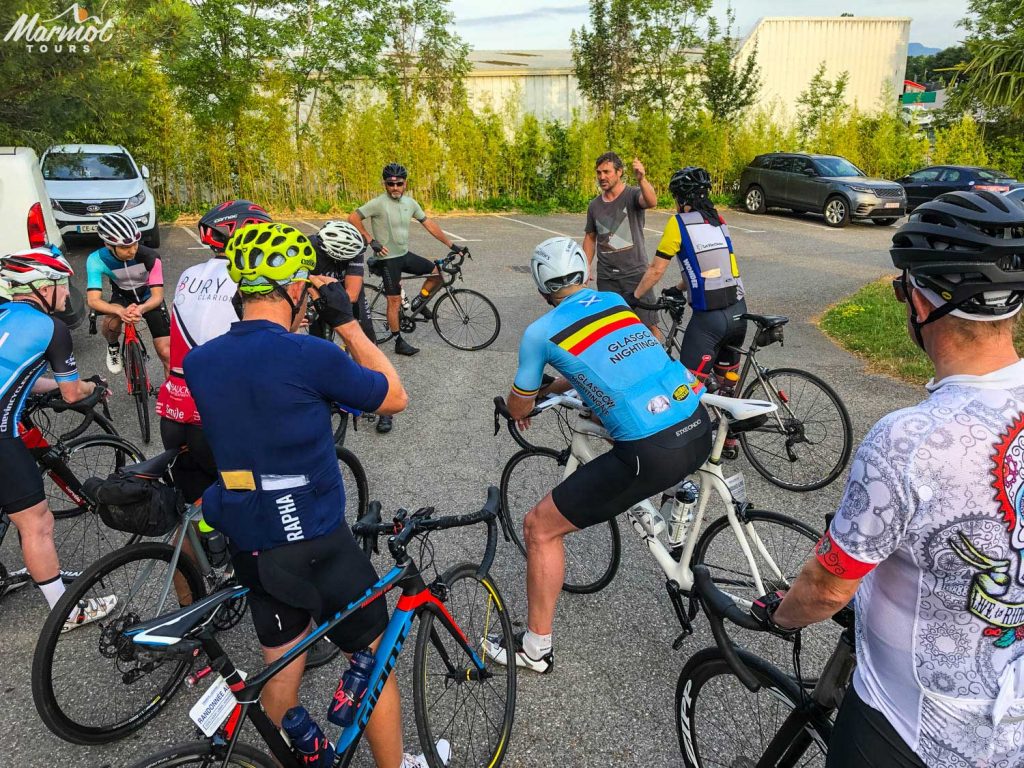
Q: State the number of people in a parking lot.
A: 10